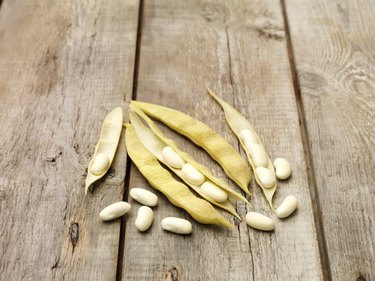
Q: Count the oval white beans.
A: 14